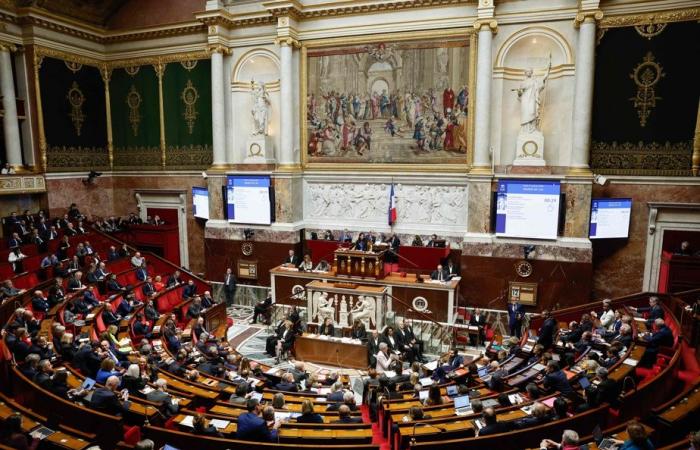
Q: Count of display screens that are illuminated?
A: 4